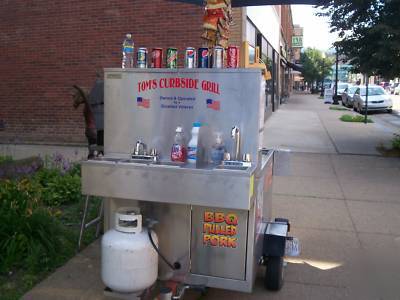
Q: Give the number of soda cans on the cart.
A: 7